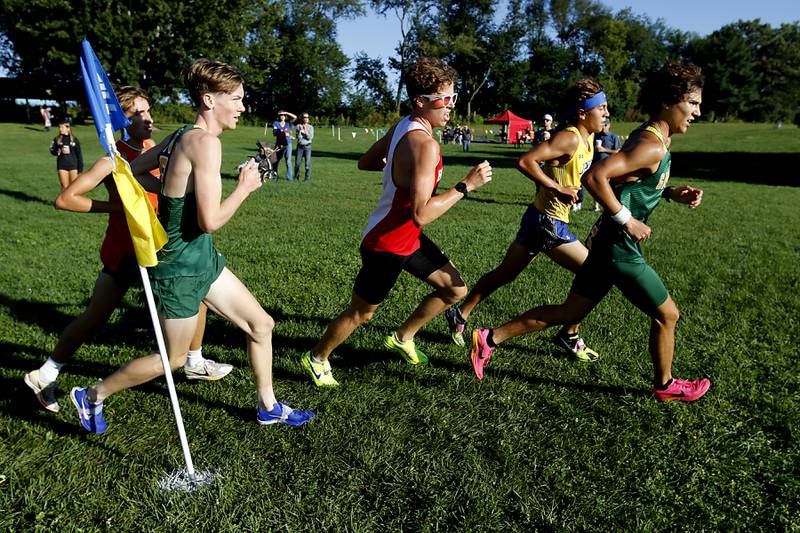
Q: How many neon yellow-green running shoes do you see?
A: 2